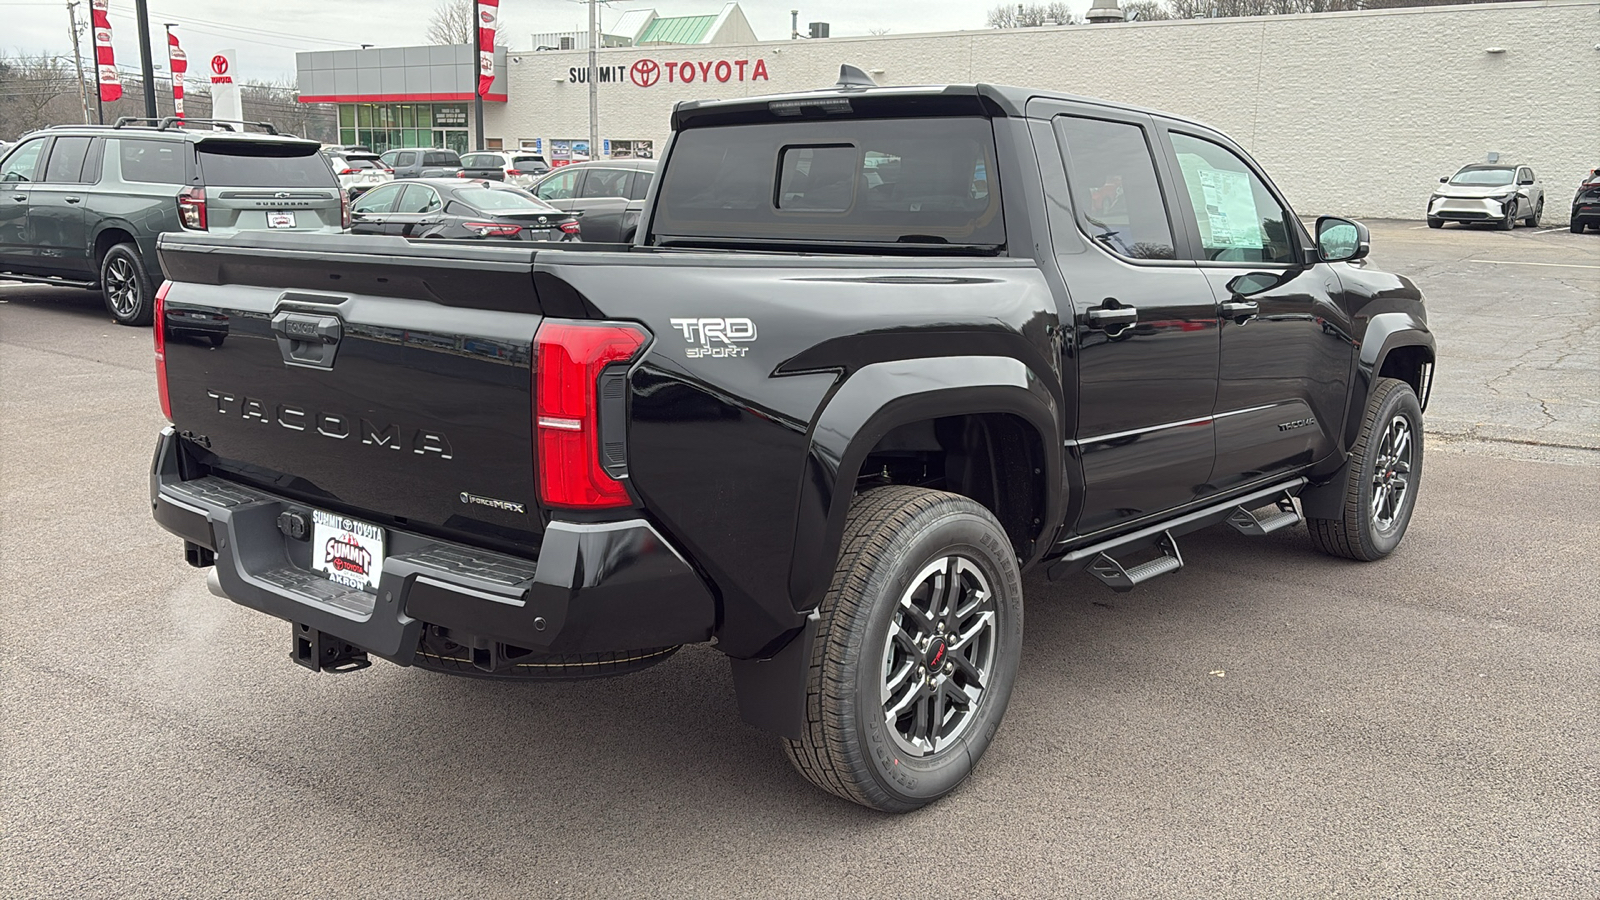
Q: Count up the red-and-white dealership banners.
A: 3